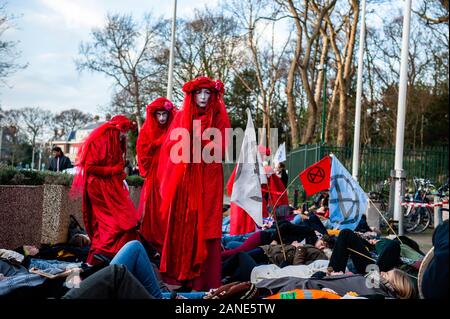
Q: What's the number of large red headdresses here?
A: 3